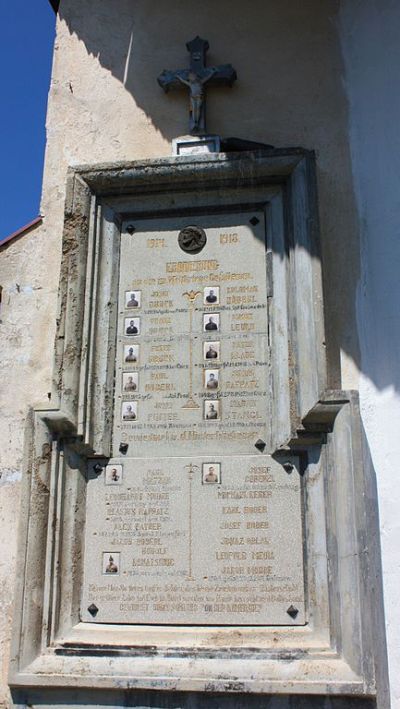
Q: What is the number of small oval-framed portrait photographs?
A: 13